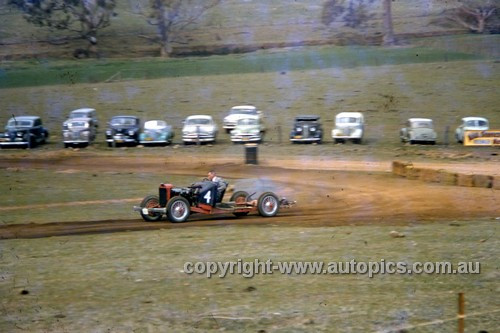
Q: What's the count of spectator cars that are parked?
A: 12